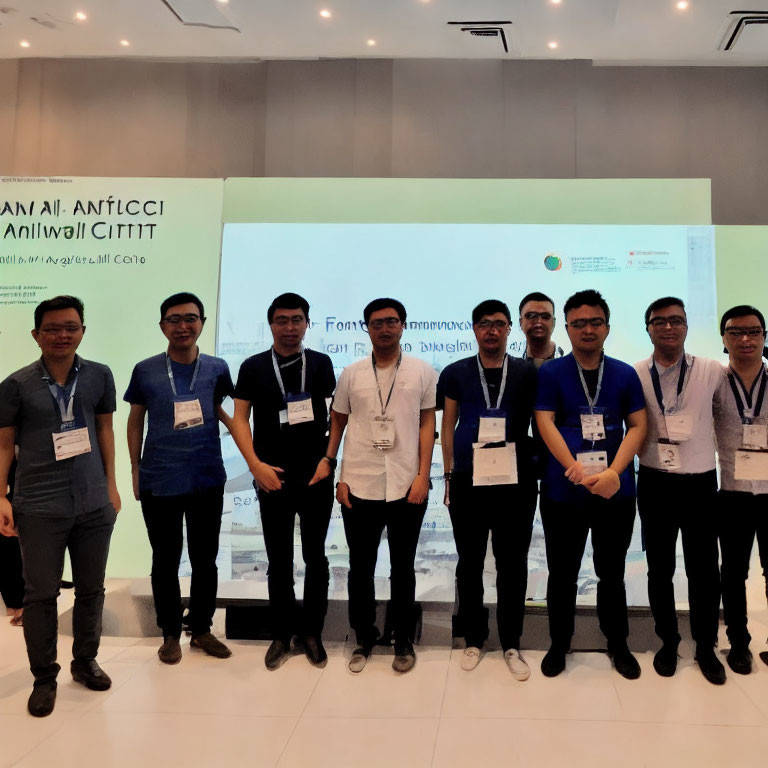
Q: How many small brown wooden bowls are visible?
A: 0